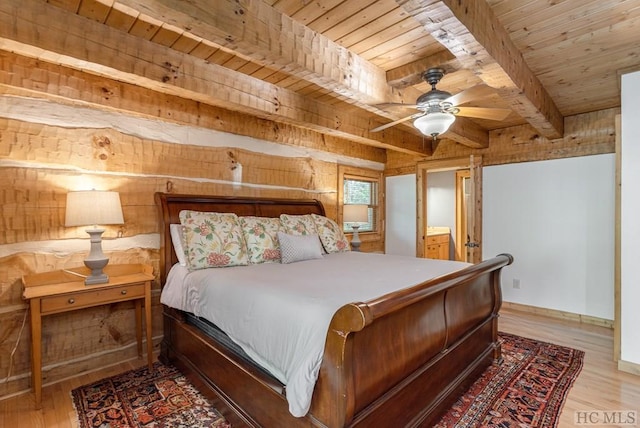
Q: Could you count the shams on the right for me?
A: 2